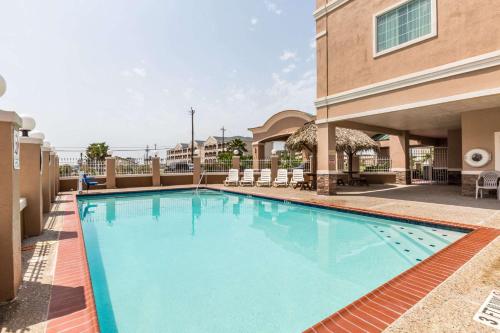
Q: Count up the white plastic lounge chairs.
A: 5